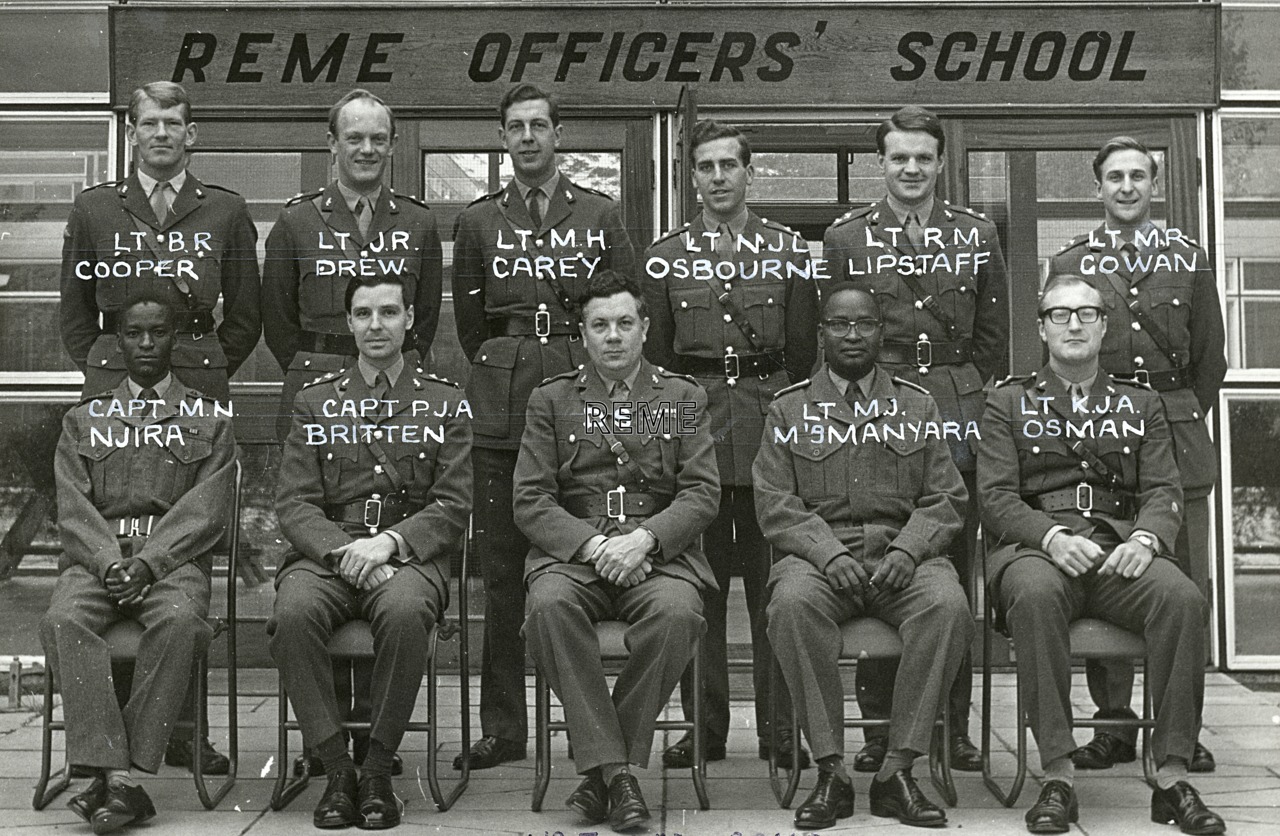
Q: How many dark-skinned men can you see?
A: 2